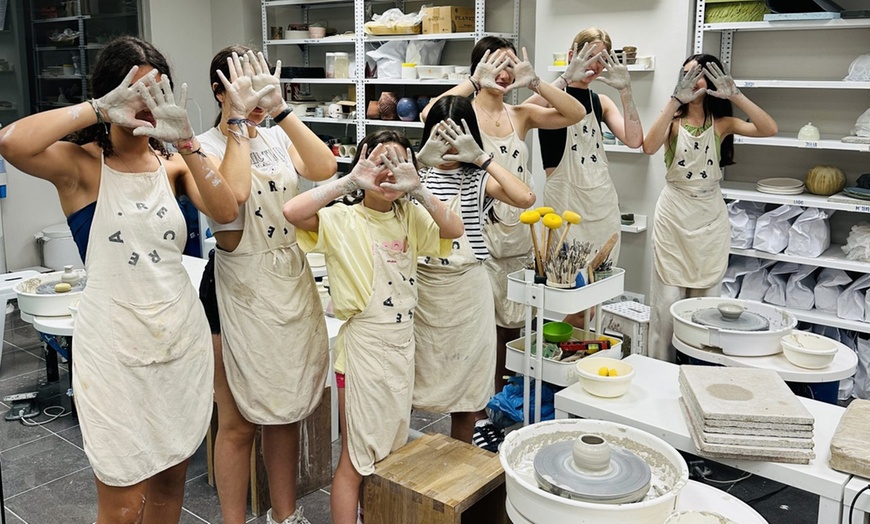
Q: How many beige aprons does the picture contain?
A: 7